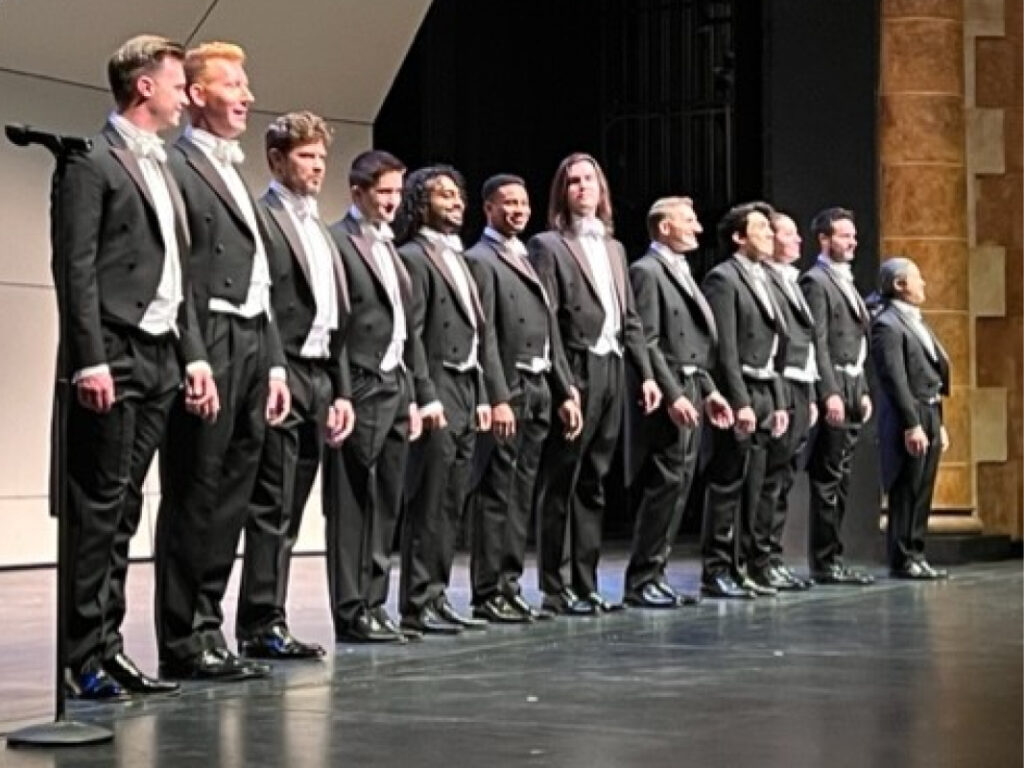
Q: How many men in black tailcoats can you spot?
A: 12